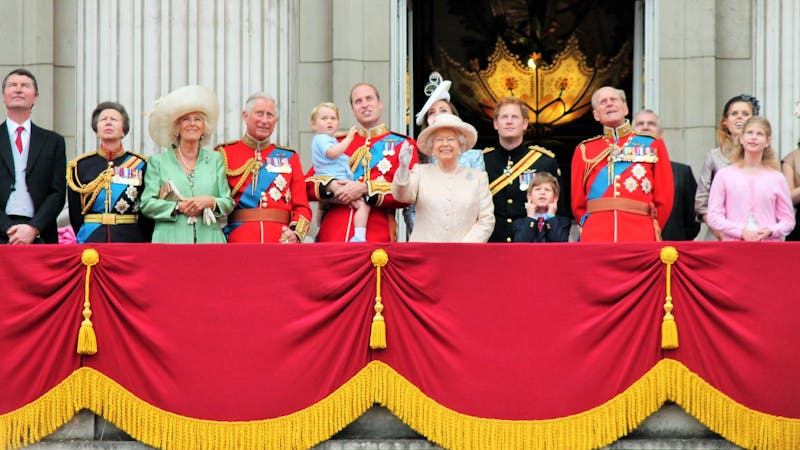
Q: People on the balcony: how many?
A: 15